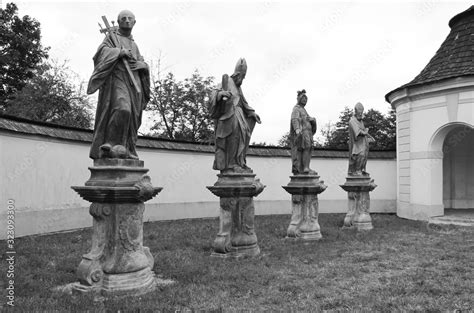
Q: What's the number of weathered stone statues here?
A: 4